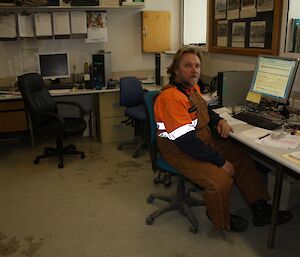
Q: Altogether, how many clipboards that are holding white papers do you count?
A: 5